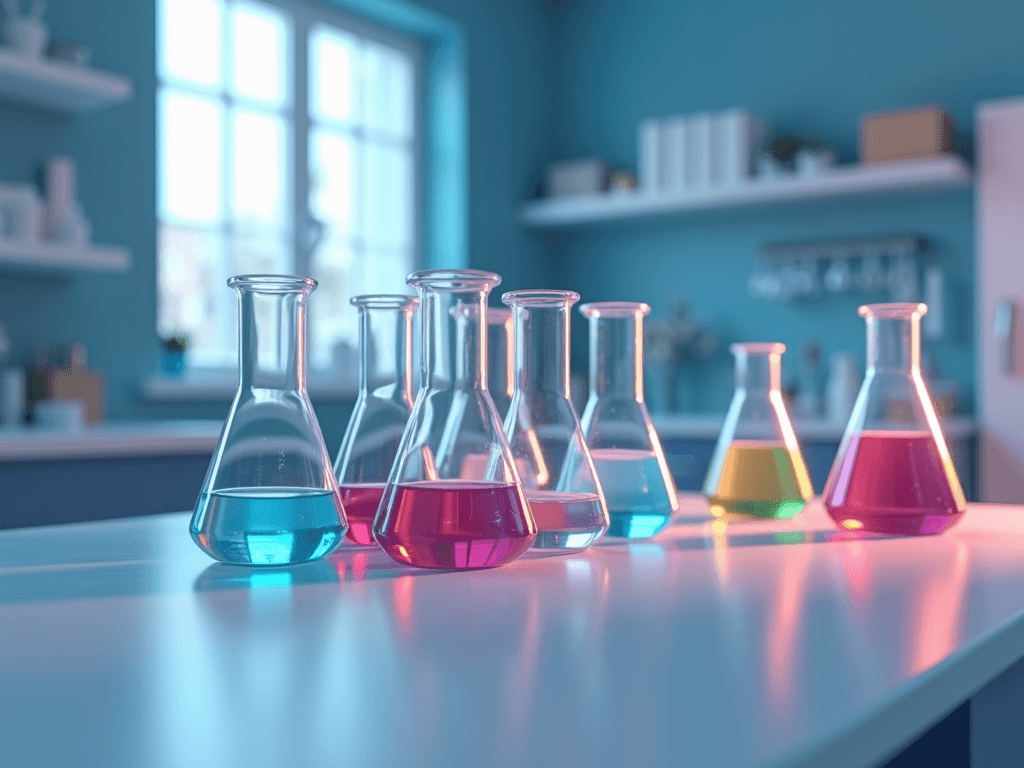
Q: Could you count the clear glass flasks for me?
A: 8